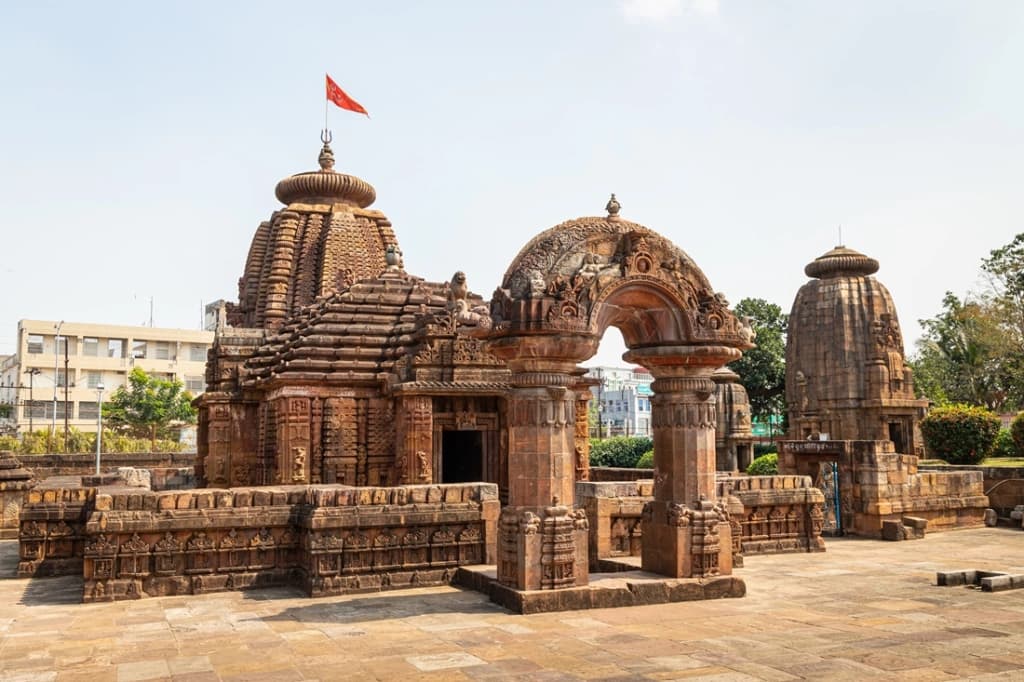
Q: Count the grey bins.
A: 0